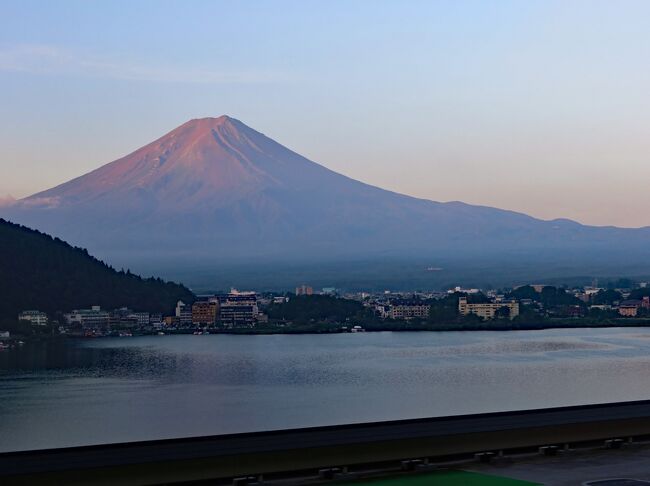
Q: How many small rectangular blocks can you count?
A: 6